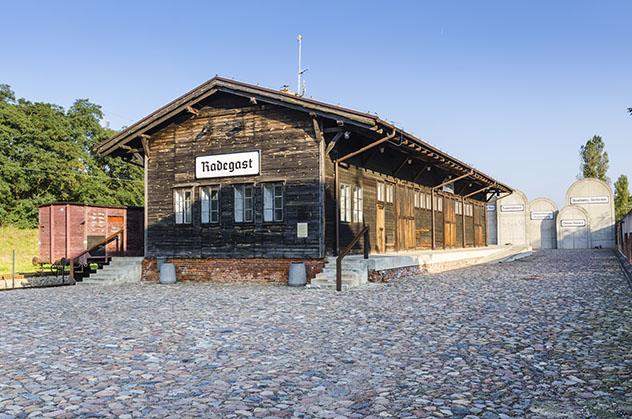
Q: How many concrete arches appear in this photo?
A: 4